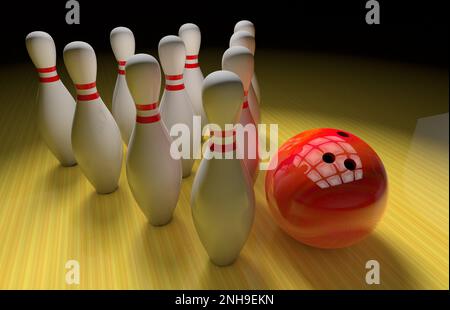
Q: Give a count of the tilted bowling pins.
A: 0